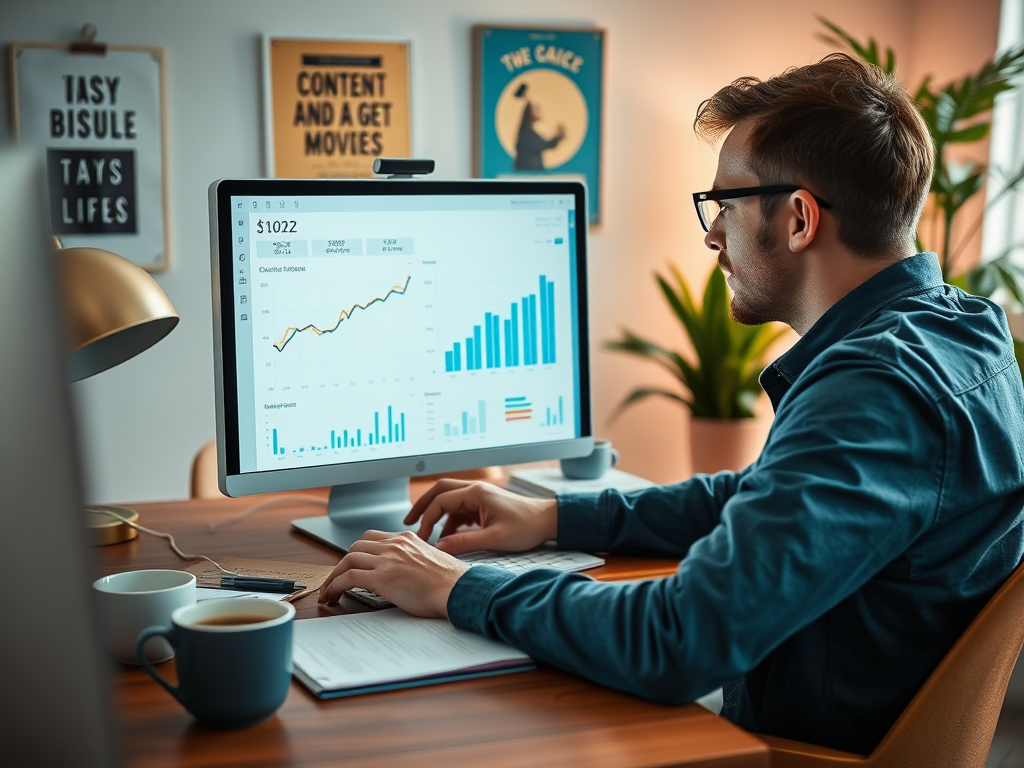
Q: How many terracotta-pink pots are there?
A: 1